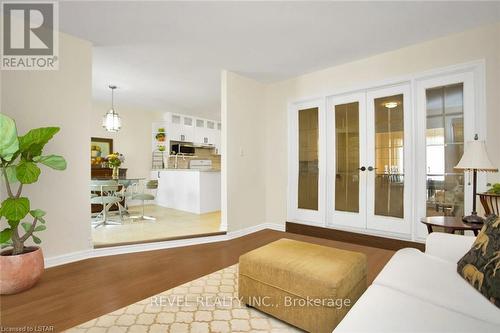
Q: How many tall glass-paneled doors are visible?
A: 4